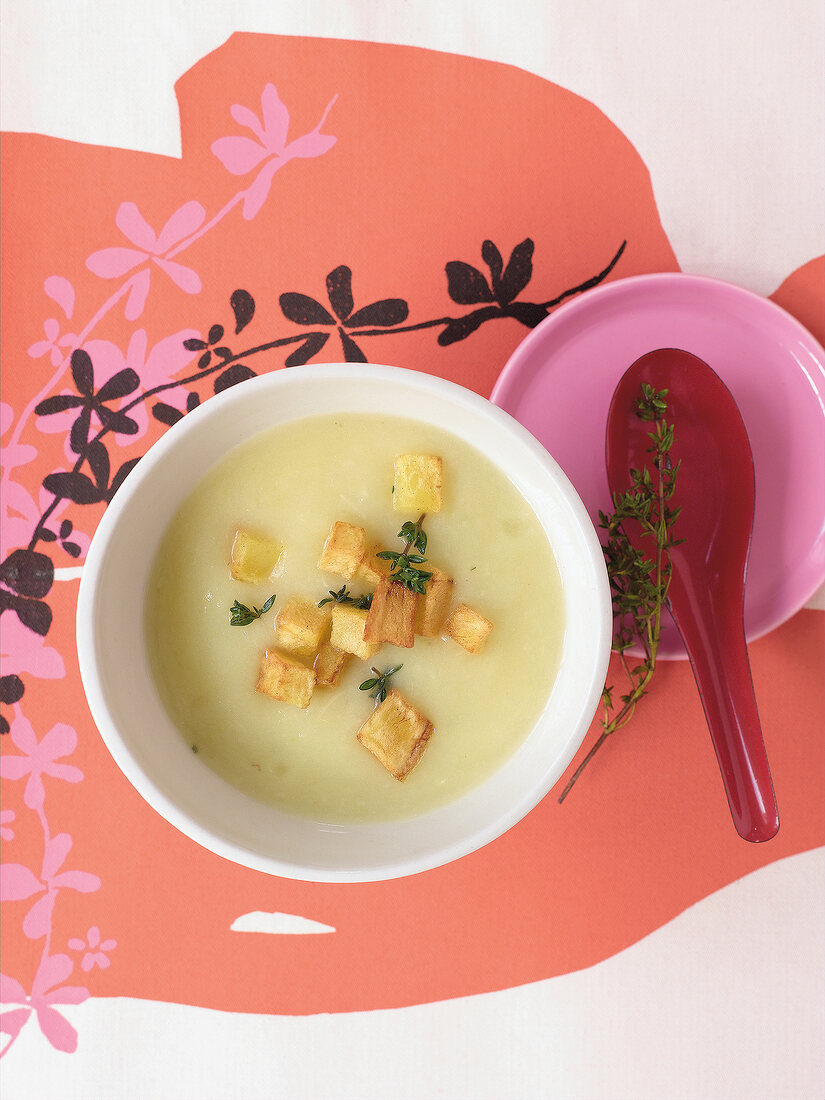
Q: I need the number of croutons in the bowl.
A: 12